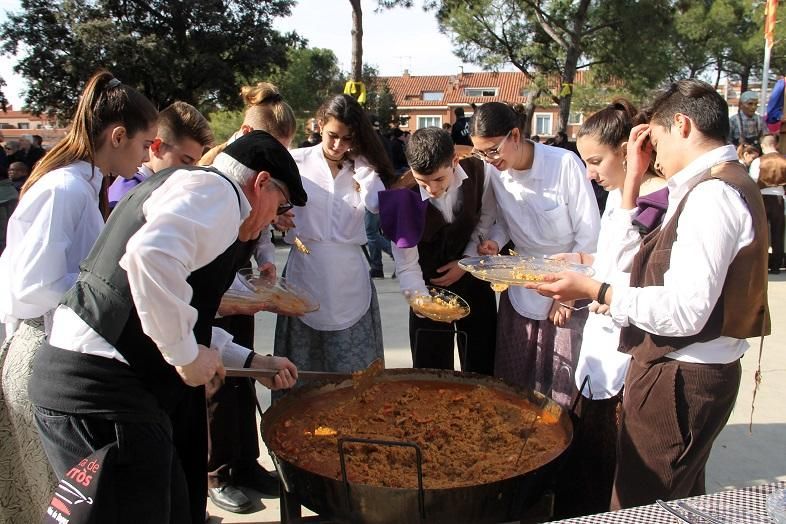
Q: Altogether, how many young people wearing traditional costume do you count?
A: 8